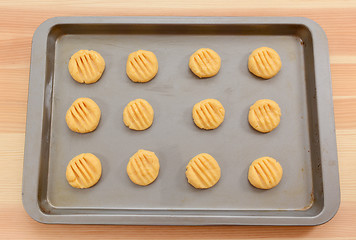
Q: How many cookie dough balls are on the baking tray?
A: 12